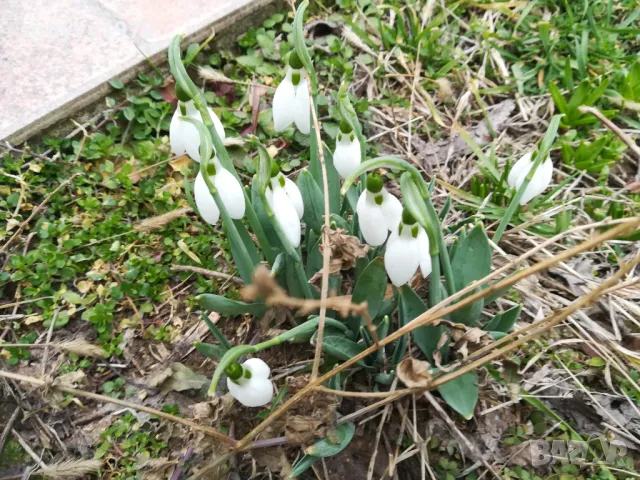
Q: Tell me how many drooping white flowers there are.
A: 9